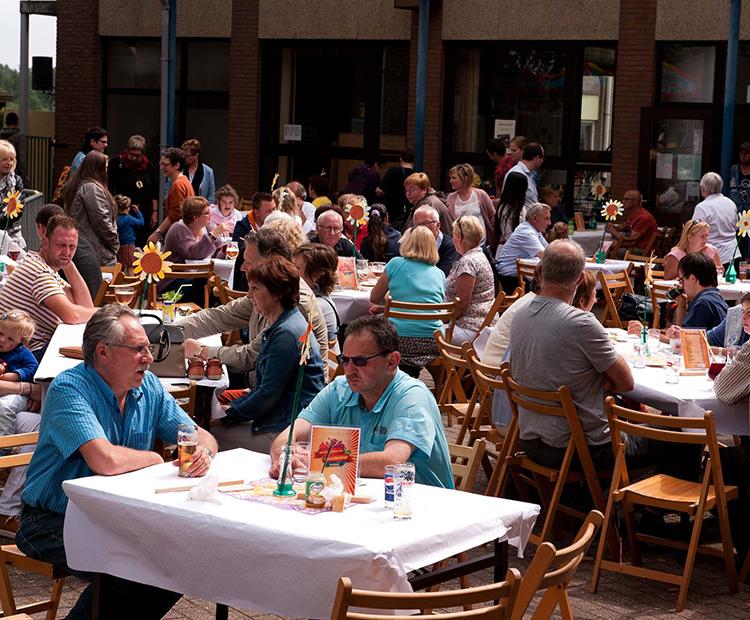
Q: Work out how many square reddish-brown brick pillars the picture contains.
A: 4